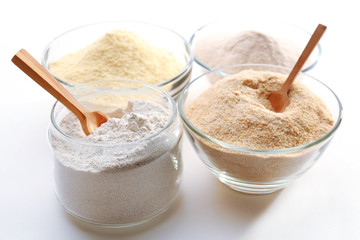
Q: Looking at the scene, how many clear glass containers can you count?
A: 4